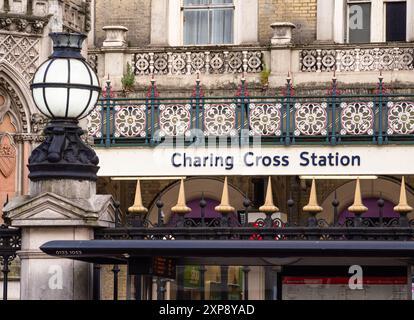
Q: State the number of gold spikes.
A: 7